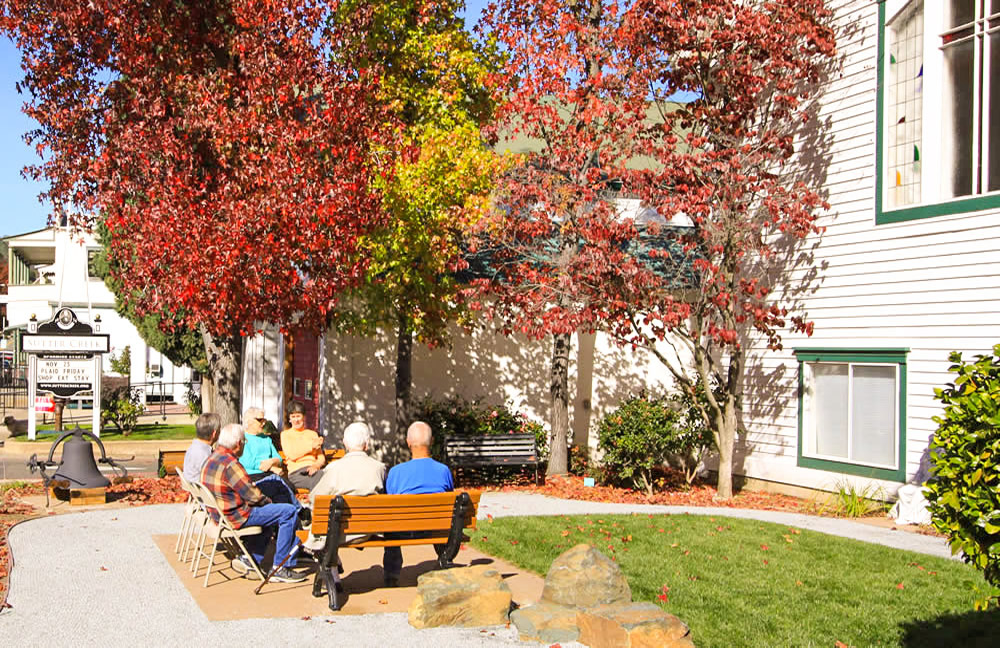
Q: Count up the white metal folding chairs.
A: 3